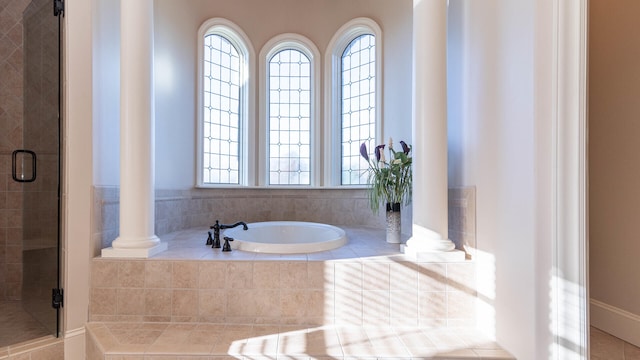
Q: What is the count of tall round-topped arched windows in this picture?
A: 3